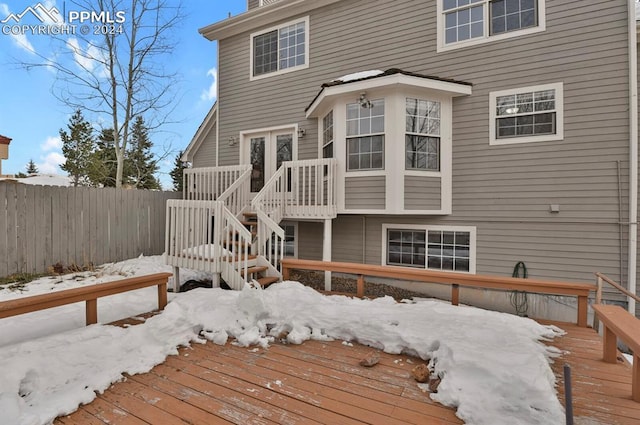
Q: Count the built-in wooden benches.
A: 3